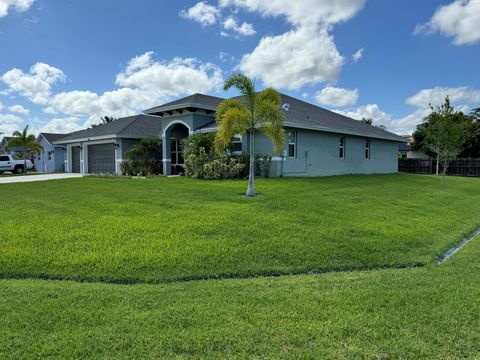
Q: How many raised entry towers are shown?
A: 1